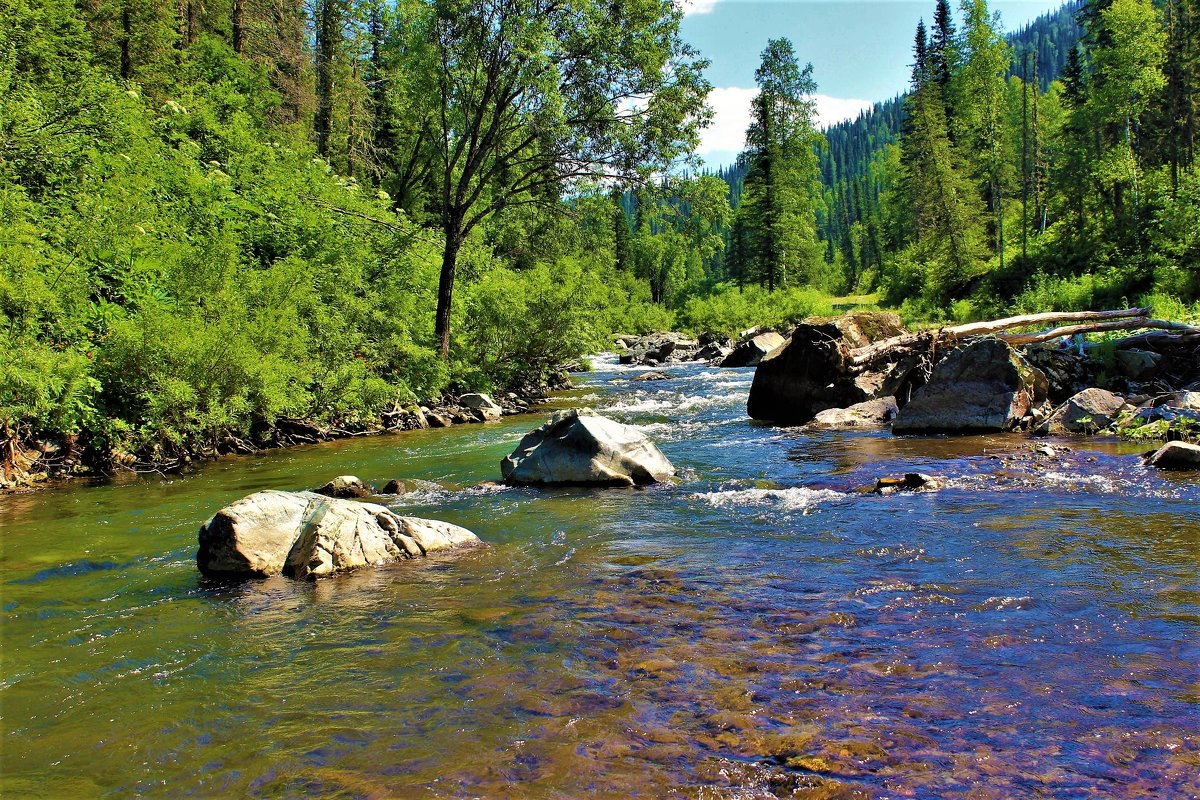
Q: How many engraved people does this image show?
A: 0